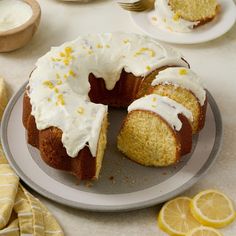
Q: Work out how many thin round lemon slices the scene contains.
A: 3